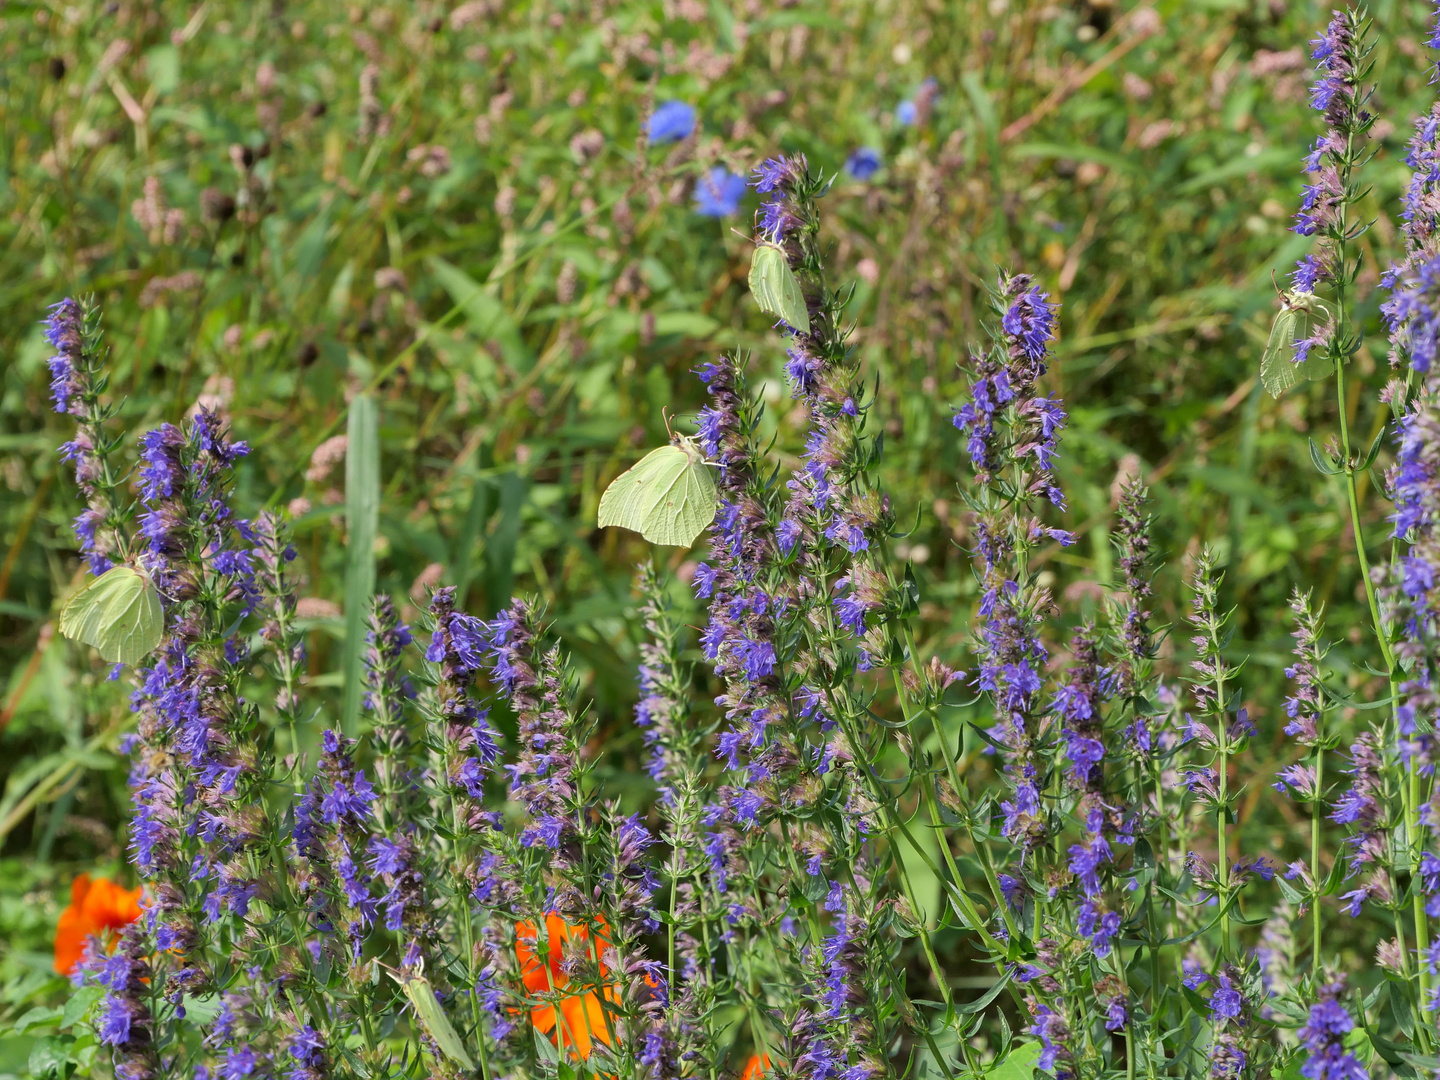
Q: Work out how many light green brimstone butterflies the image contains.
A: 5